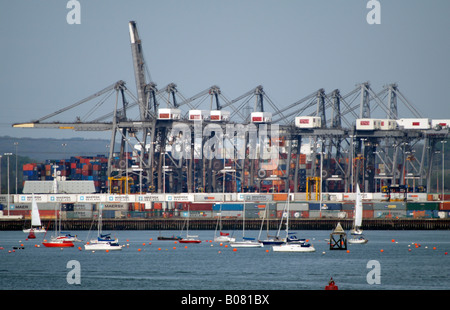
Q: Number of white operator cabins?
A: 9